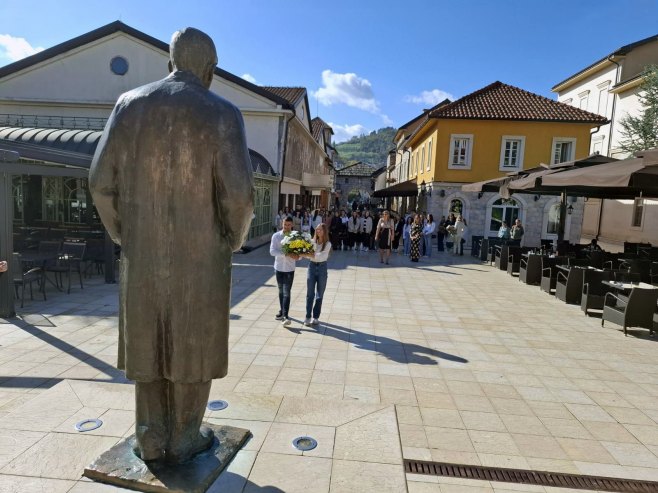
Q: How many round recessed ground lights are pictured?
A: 3